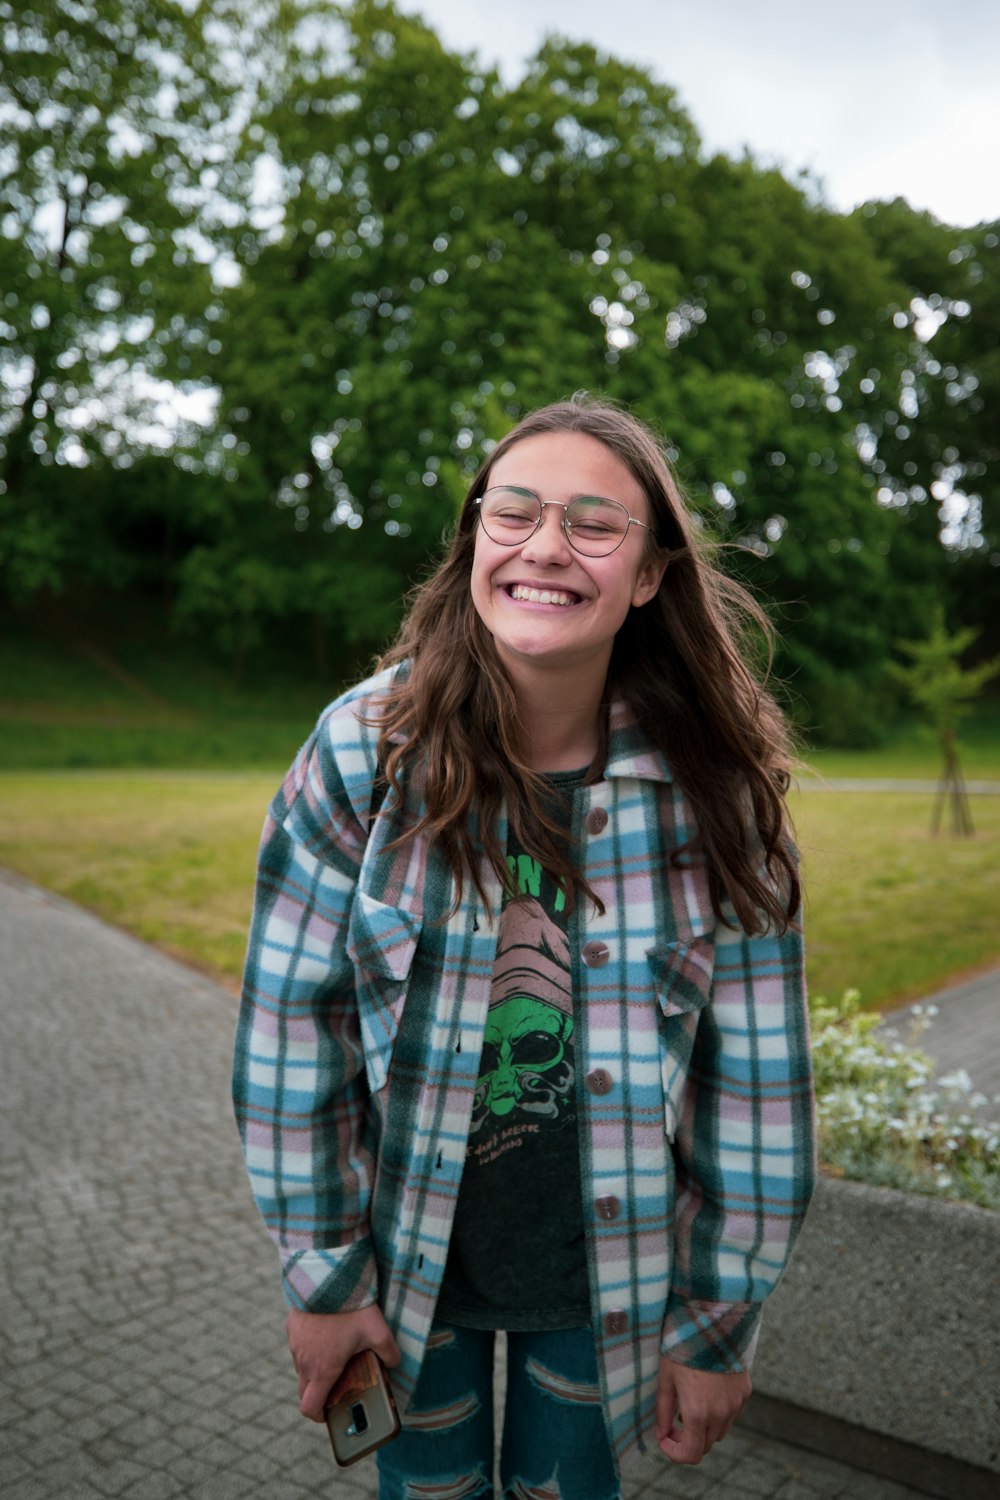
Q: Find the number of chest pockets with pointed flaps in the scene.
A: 2